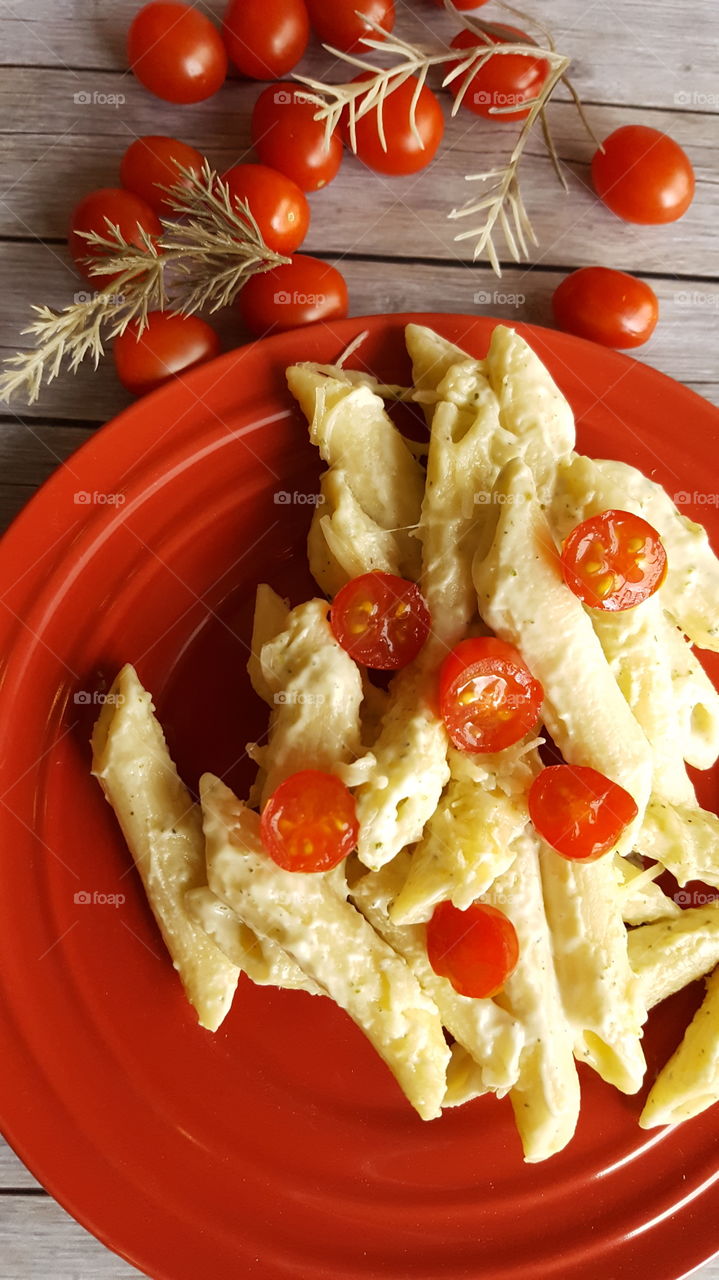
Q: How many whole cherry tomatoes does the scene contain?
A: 14